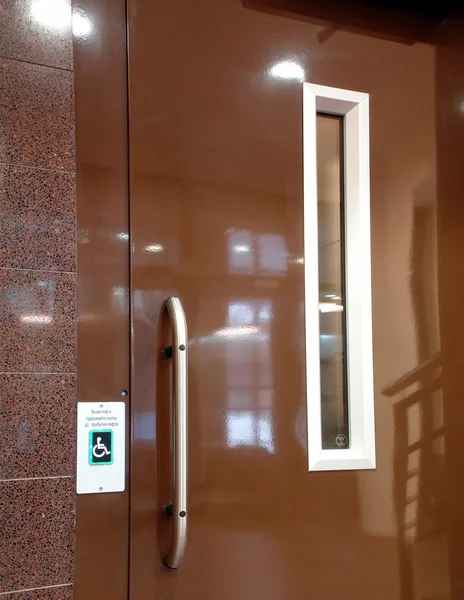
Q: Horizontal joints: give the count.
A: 6